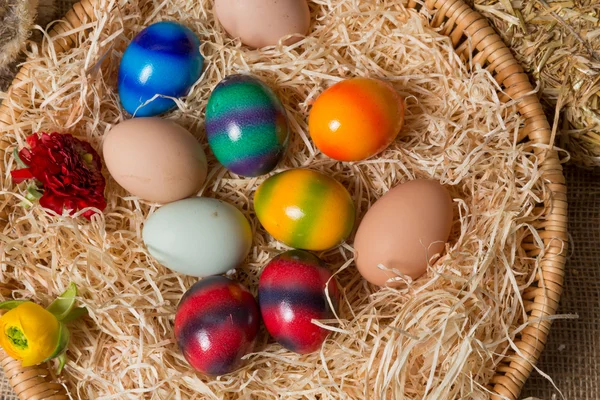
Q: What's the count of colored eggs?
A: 6